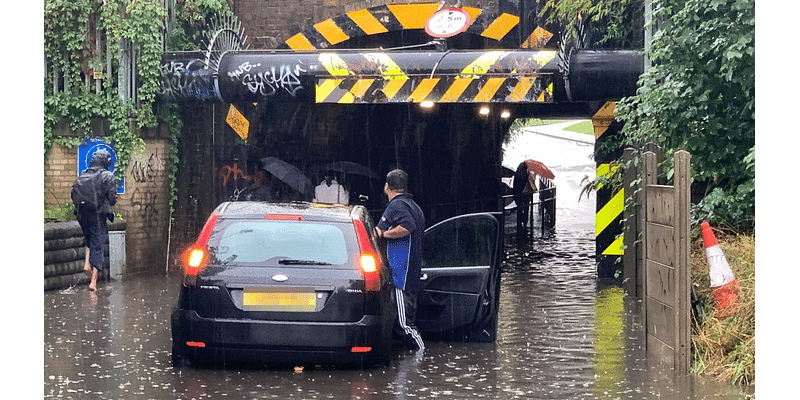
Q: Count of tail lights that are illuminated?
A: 2